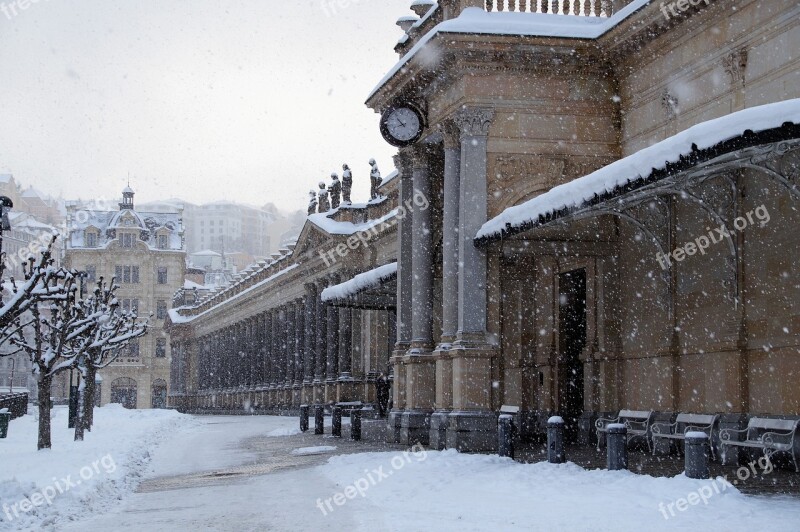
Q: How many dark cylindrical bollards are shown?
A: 8